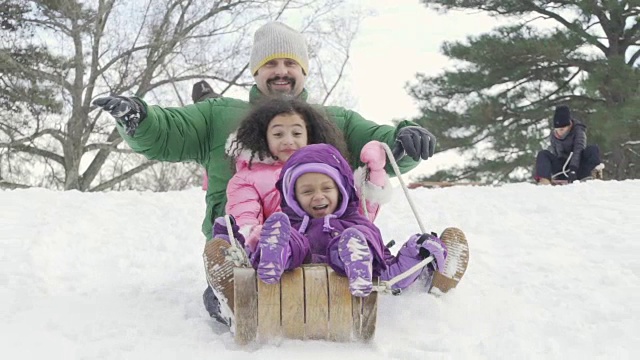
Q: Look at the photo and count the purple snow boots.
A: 2